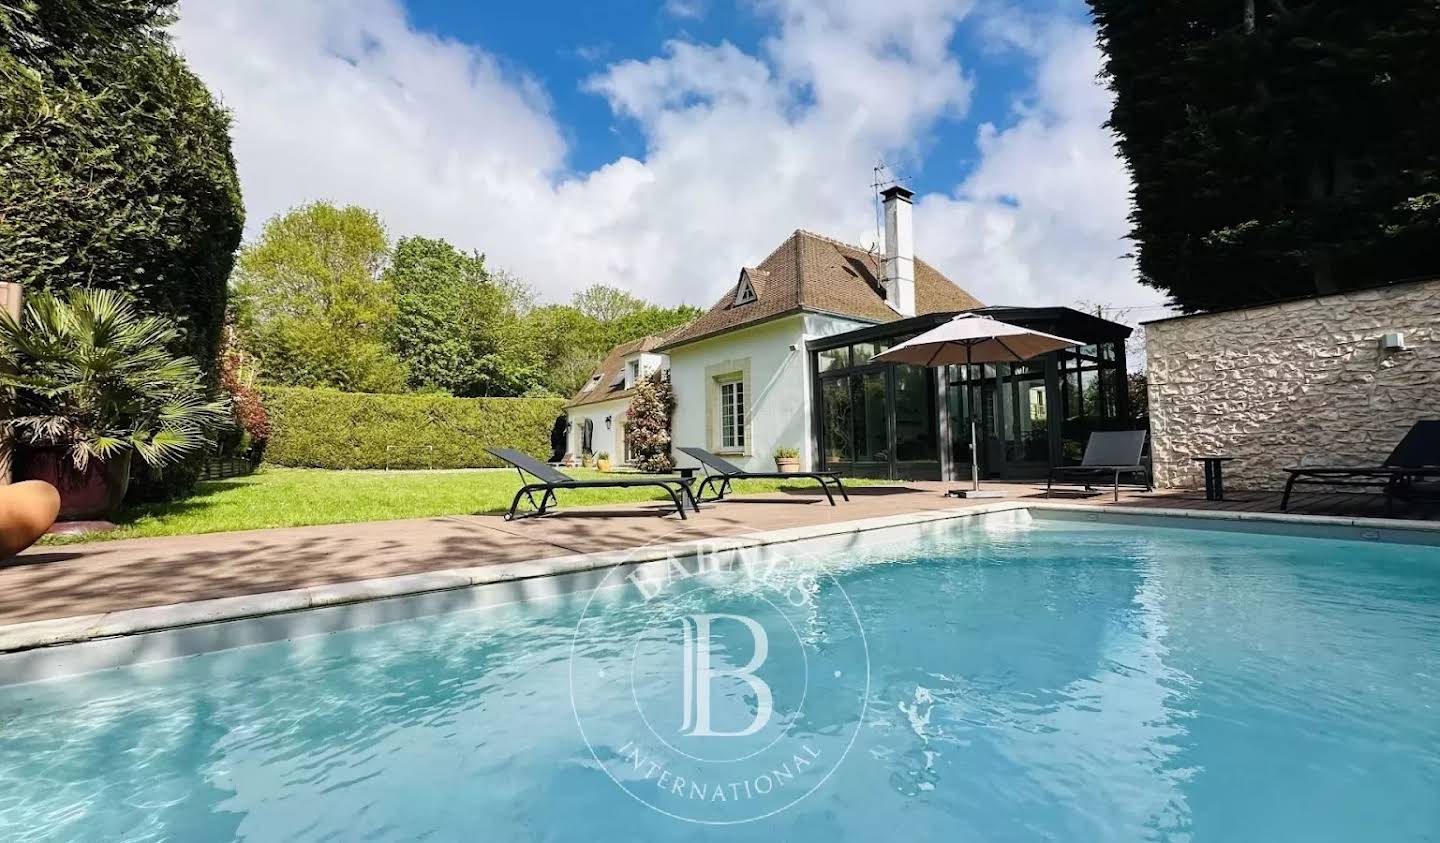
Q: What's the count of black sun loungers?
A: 4